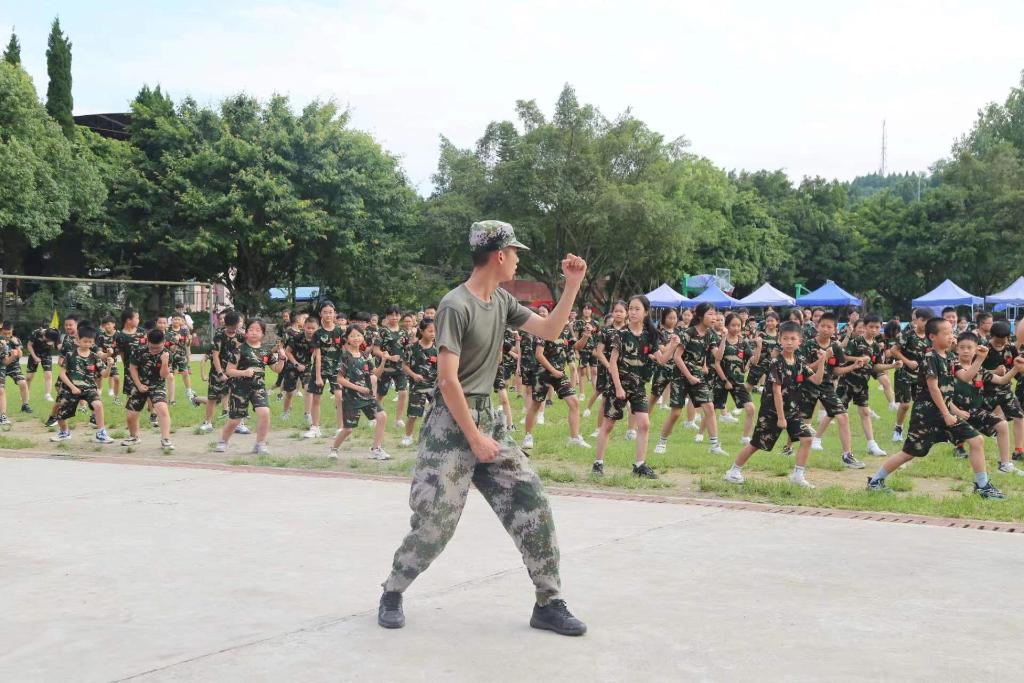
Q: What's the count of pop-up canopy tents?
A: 6